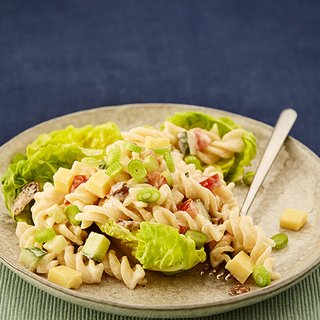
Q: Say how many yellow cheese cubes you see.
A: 6